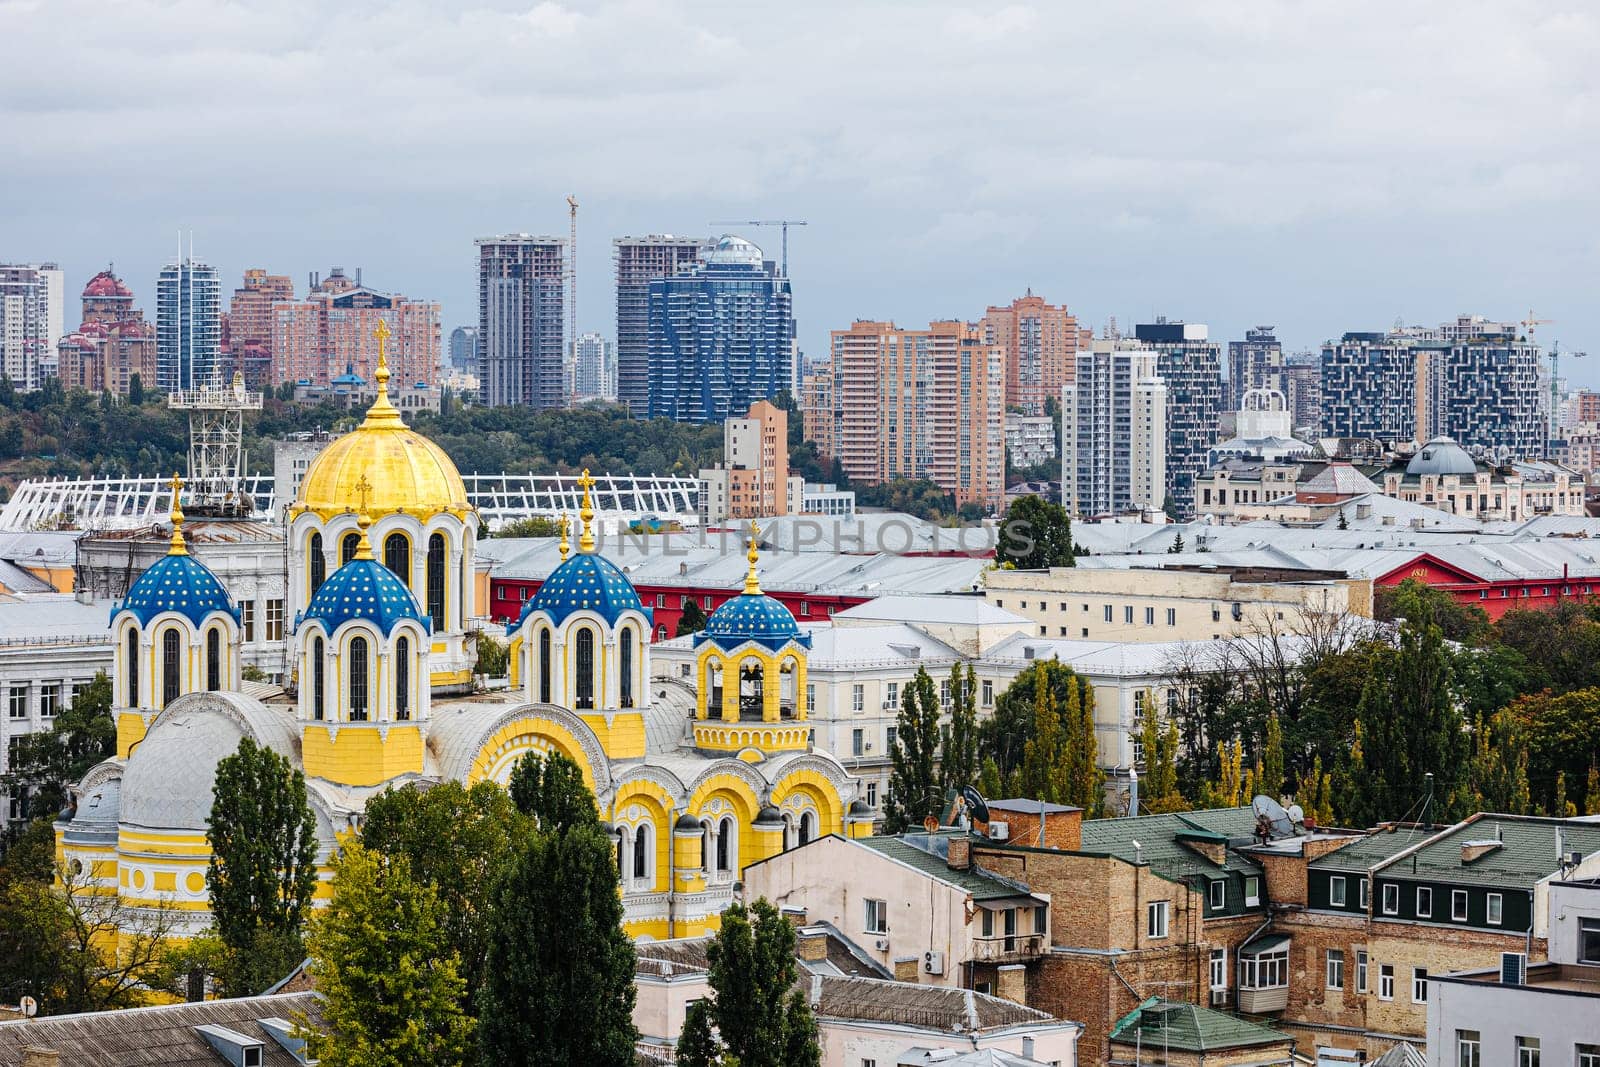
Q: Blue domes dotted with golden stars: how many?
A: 4